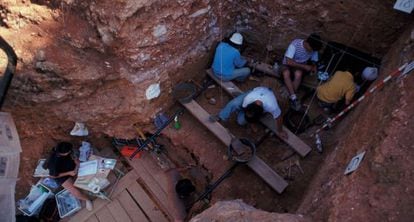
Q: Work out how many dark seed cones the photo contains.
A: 0